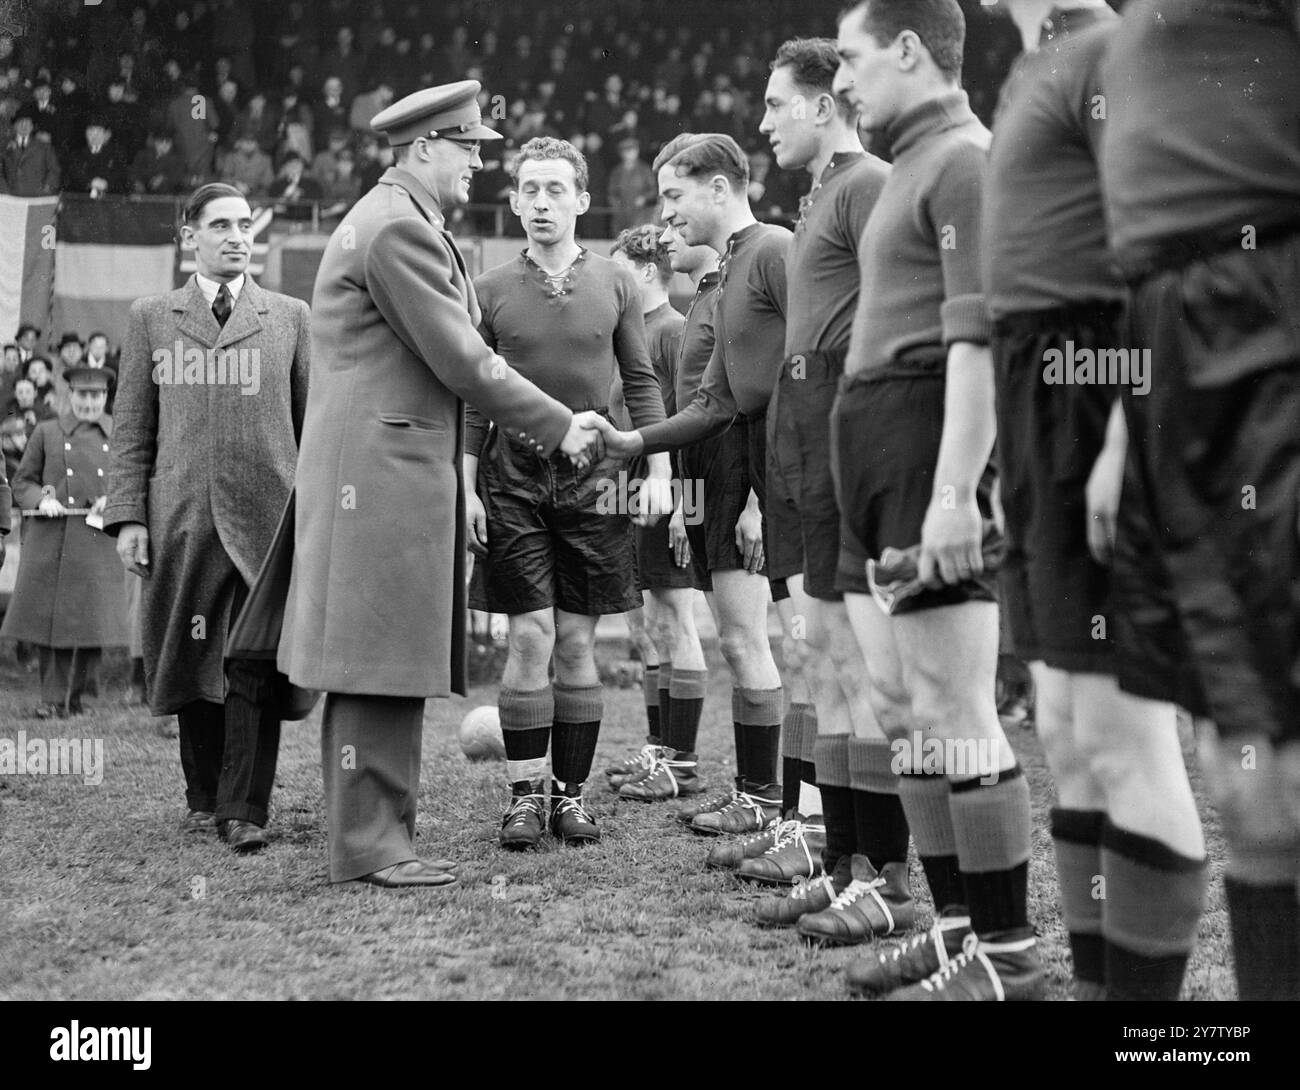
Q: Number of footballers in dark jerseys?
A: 8